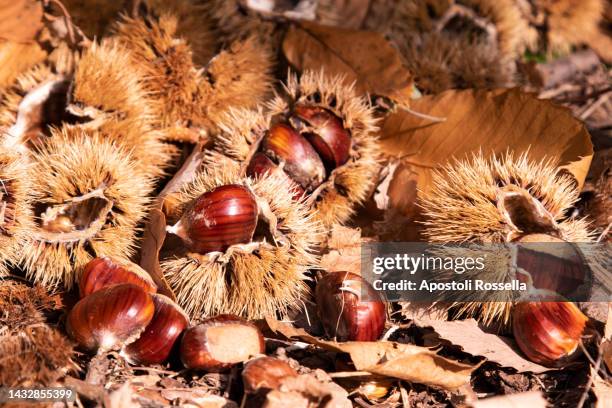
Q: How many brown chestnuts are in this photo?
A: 12